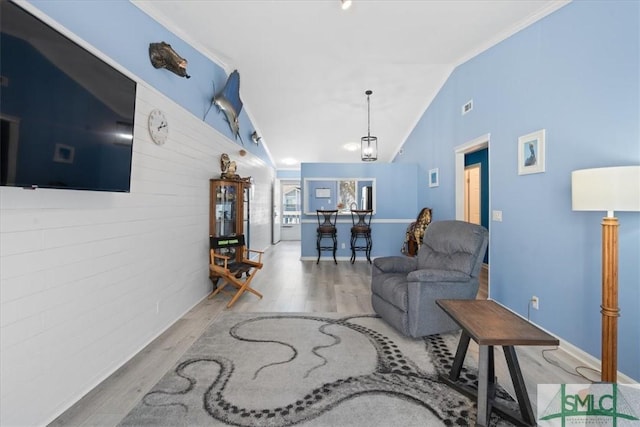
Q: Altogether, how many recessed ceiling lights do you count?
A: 2